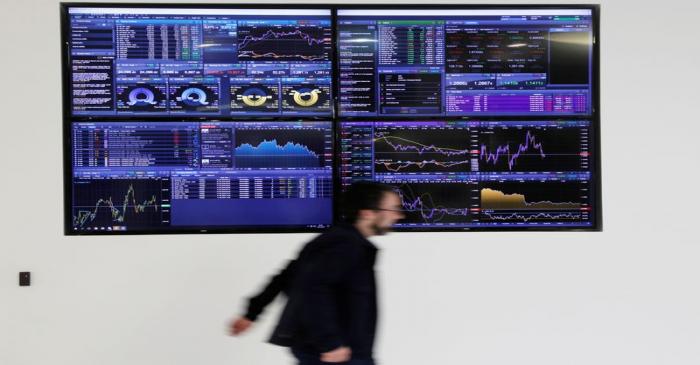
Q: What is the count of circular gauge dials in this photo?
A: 4